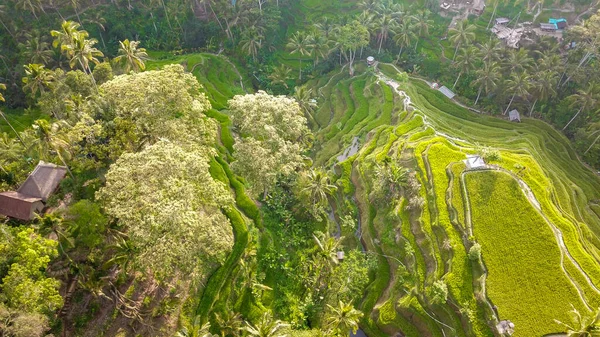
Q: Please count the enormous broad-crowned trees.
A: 3